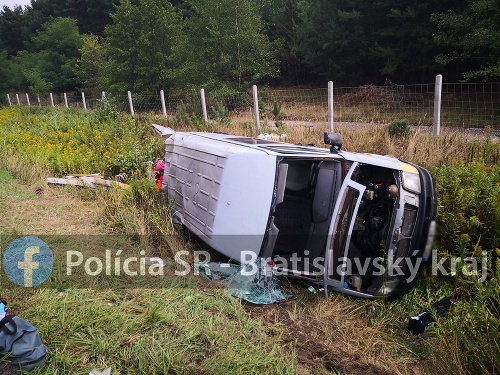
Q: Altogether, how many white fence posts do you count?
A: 14